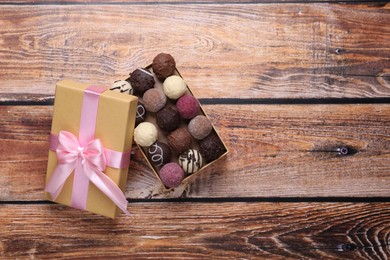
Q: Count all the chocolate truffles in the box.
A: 15